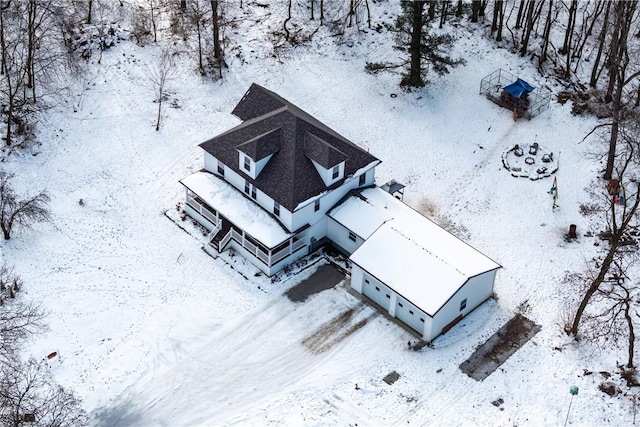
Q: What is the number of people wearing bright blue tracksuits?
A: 0